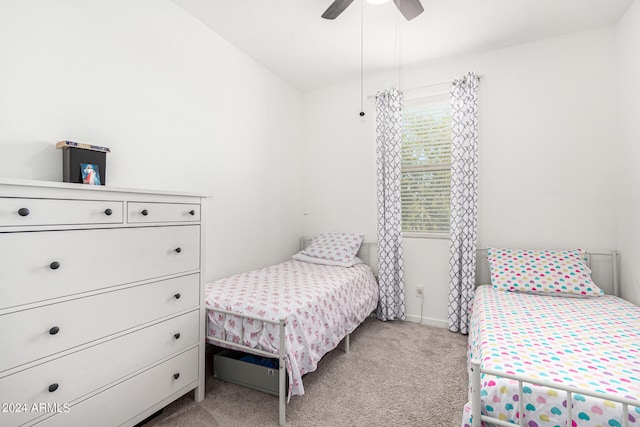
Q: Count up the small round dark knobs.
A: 11